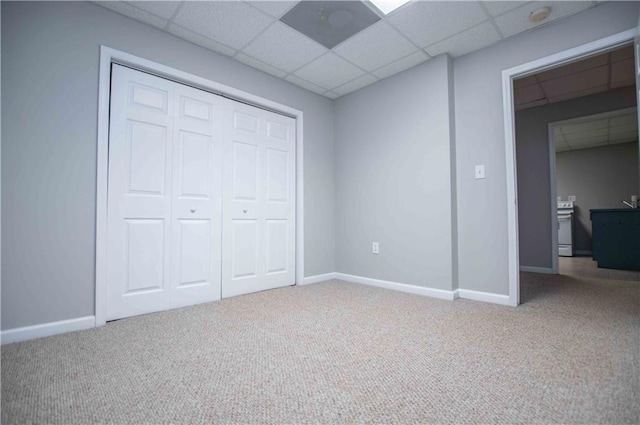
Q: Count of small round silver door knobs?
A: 2